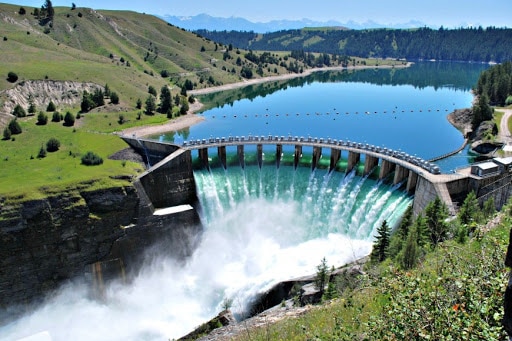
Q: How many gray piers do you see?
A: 13